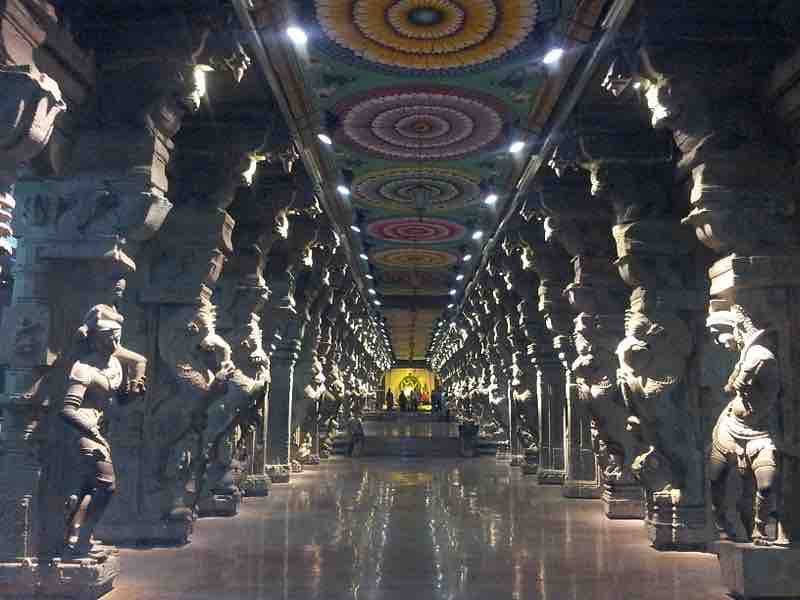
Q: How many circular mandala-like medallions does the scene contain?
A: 5